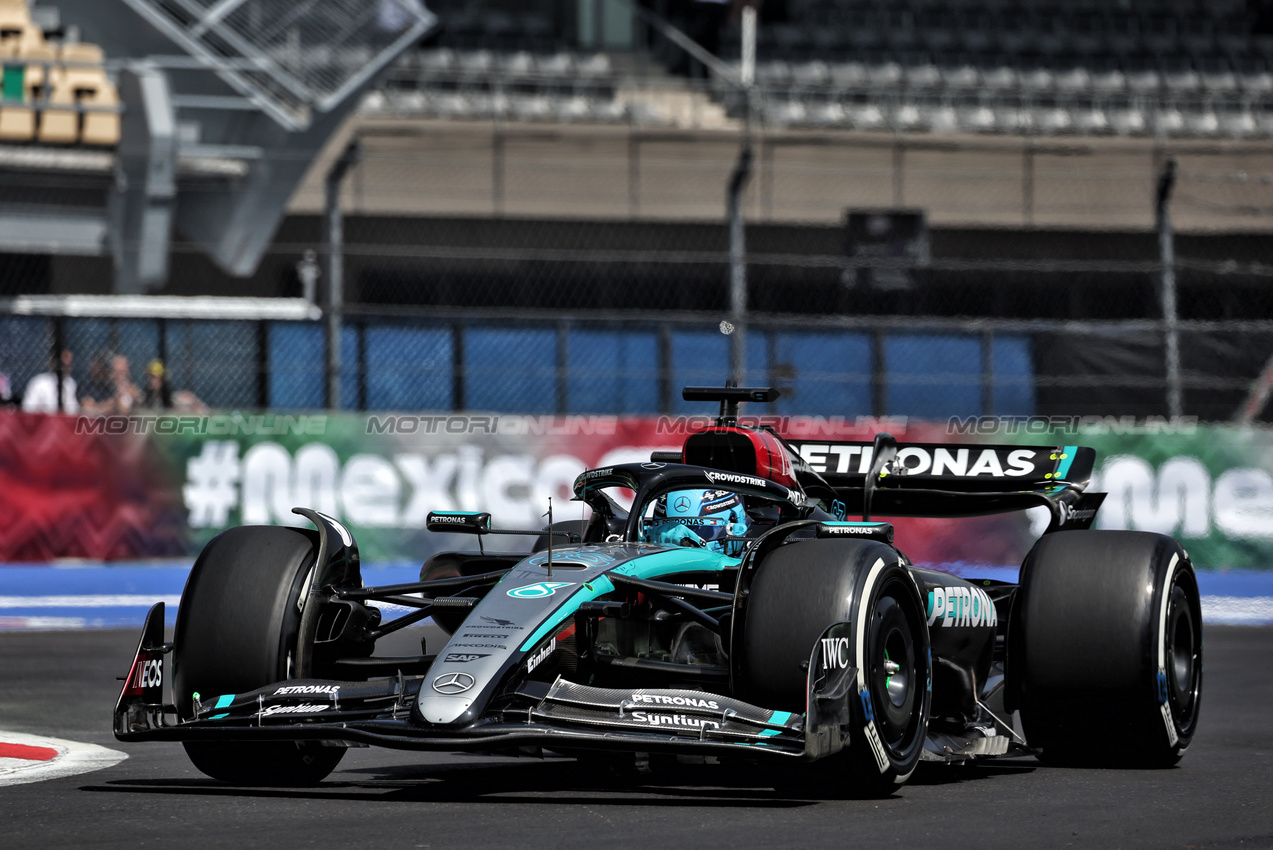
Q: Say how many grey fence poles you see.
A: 3